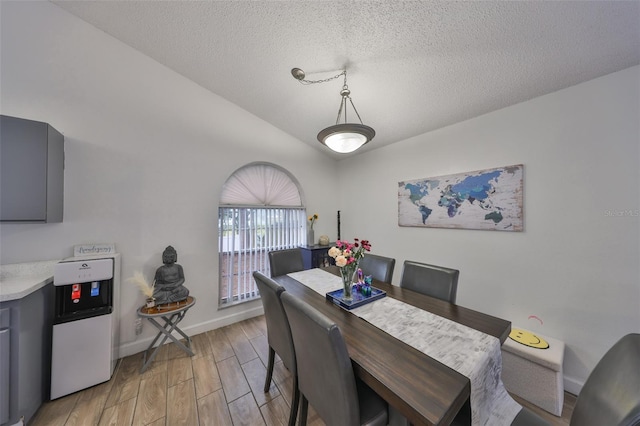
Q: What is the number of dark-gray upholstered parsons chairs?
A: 6